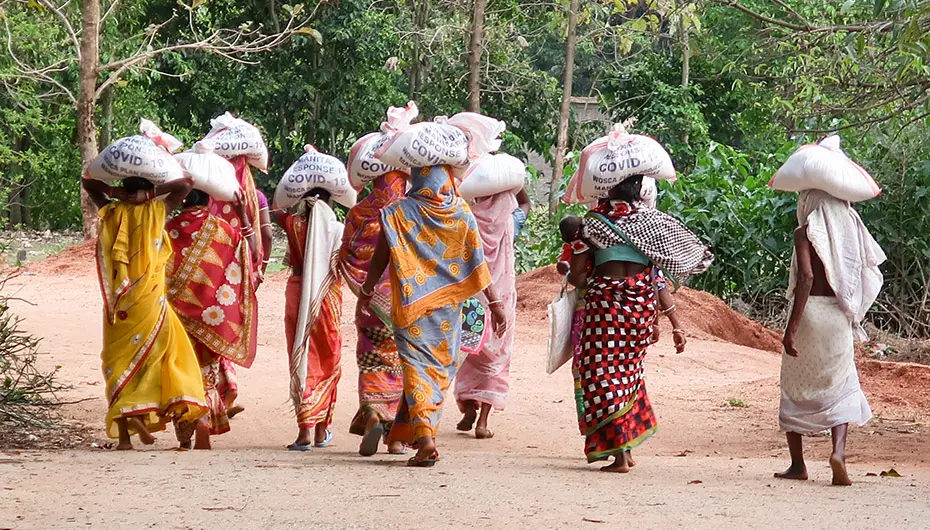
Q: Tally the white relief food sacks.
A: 9